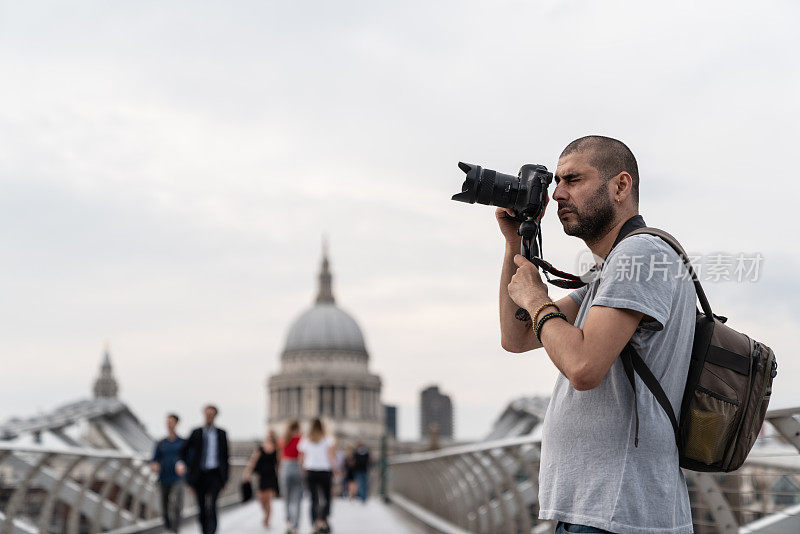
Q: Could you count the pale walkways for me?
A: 1